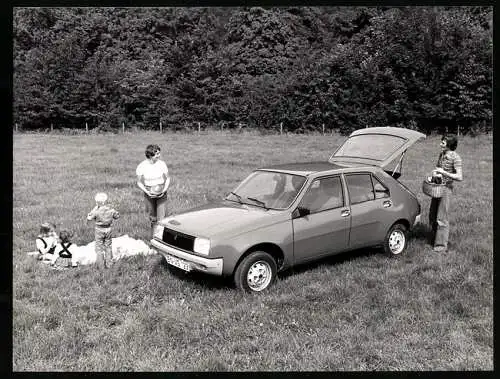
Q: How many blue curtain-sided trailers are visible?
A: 0